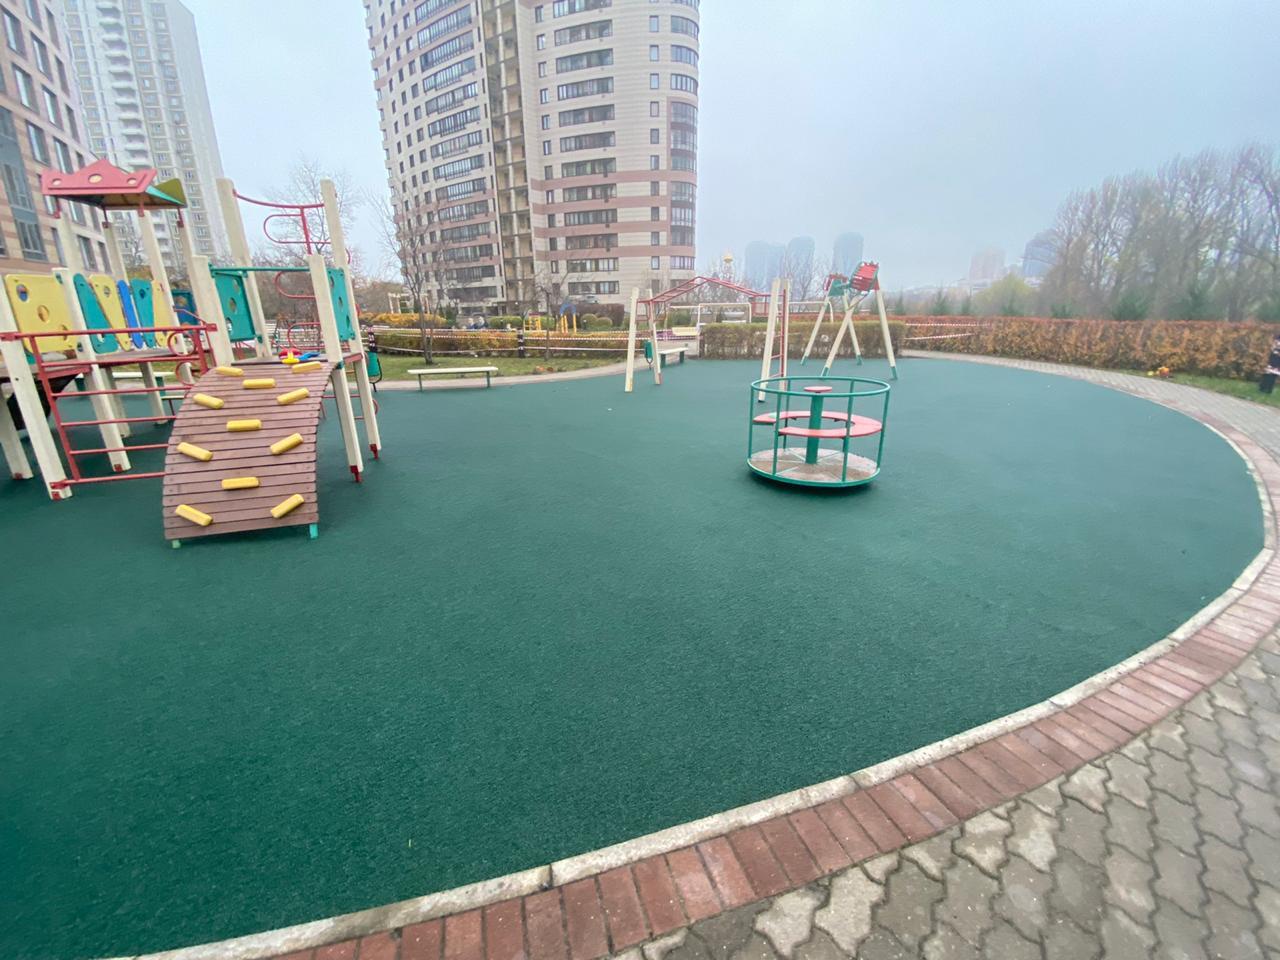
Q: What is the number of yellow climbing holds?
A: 11